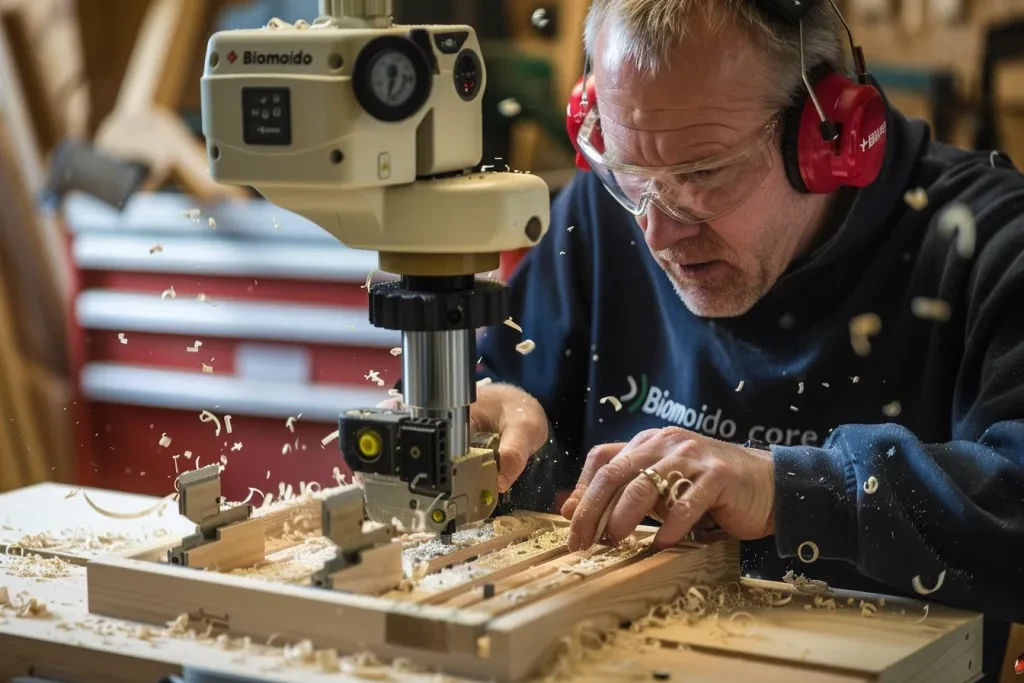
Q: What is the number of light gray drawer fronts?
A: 3